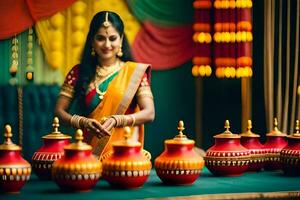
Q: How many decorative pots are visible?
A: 9